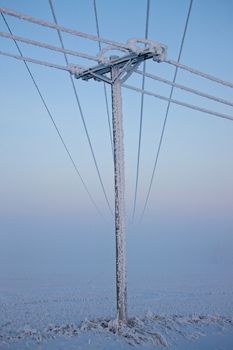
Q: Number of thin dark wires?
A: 5